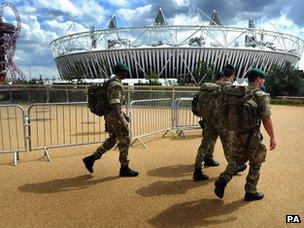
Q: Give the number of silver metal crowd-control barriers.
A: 4